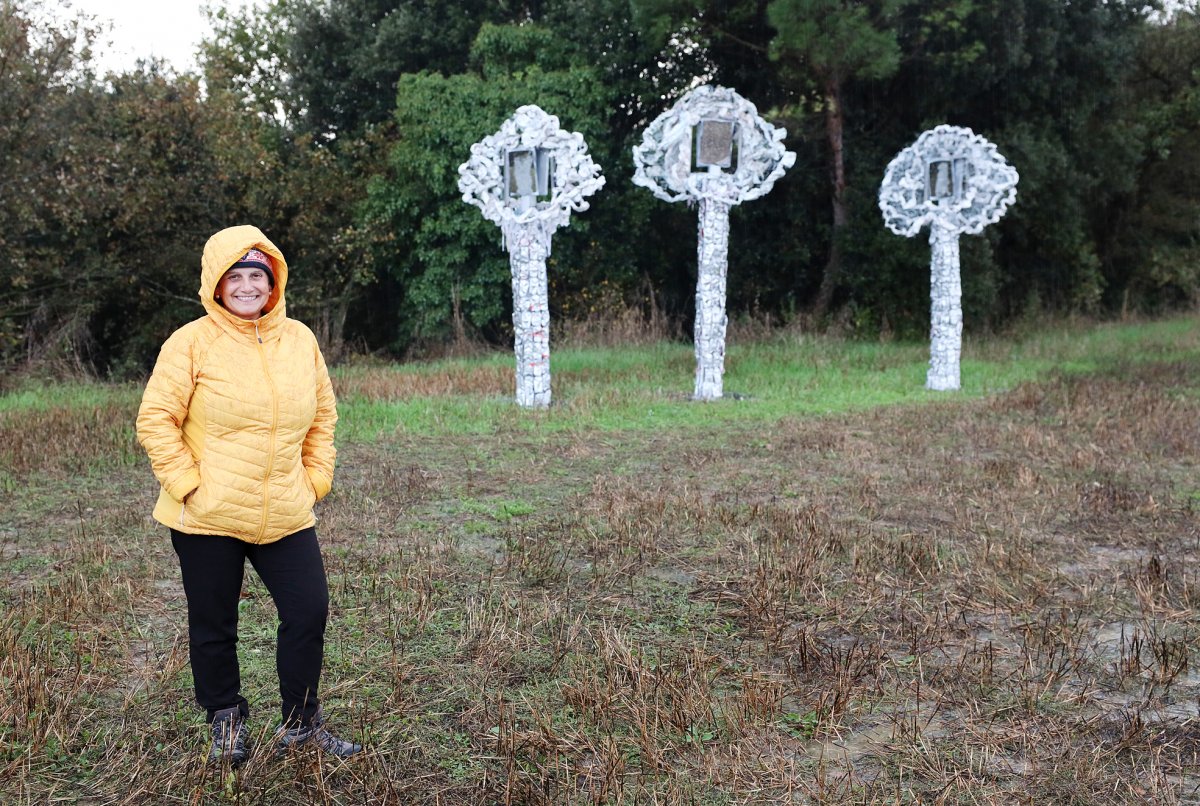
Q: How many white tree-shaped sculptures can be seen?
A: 3